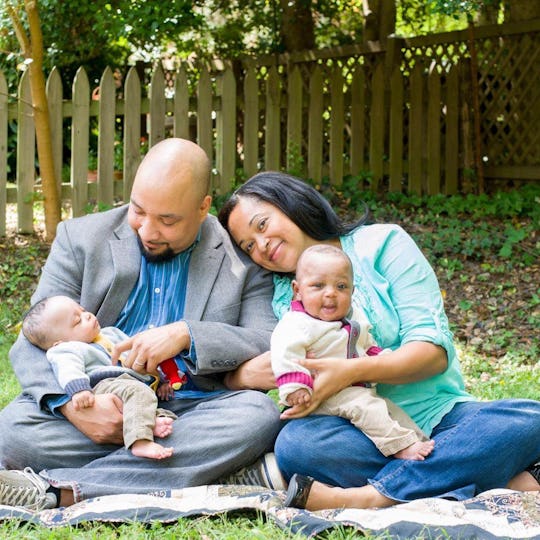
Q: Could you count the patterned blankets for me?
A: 1